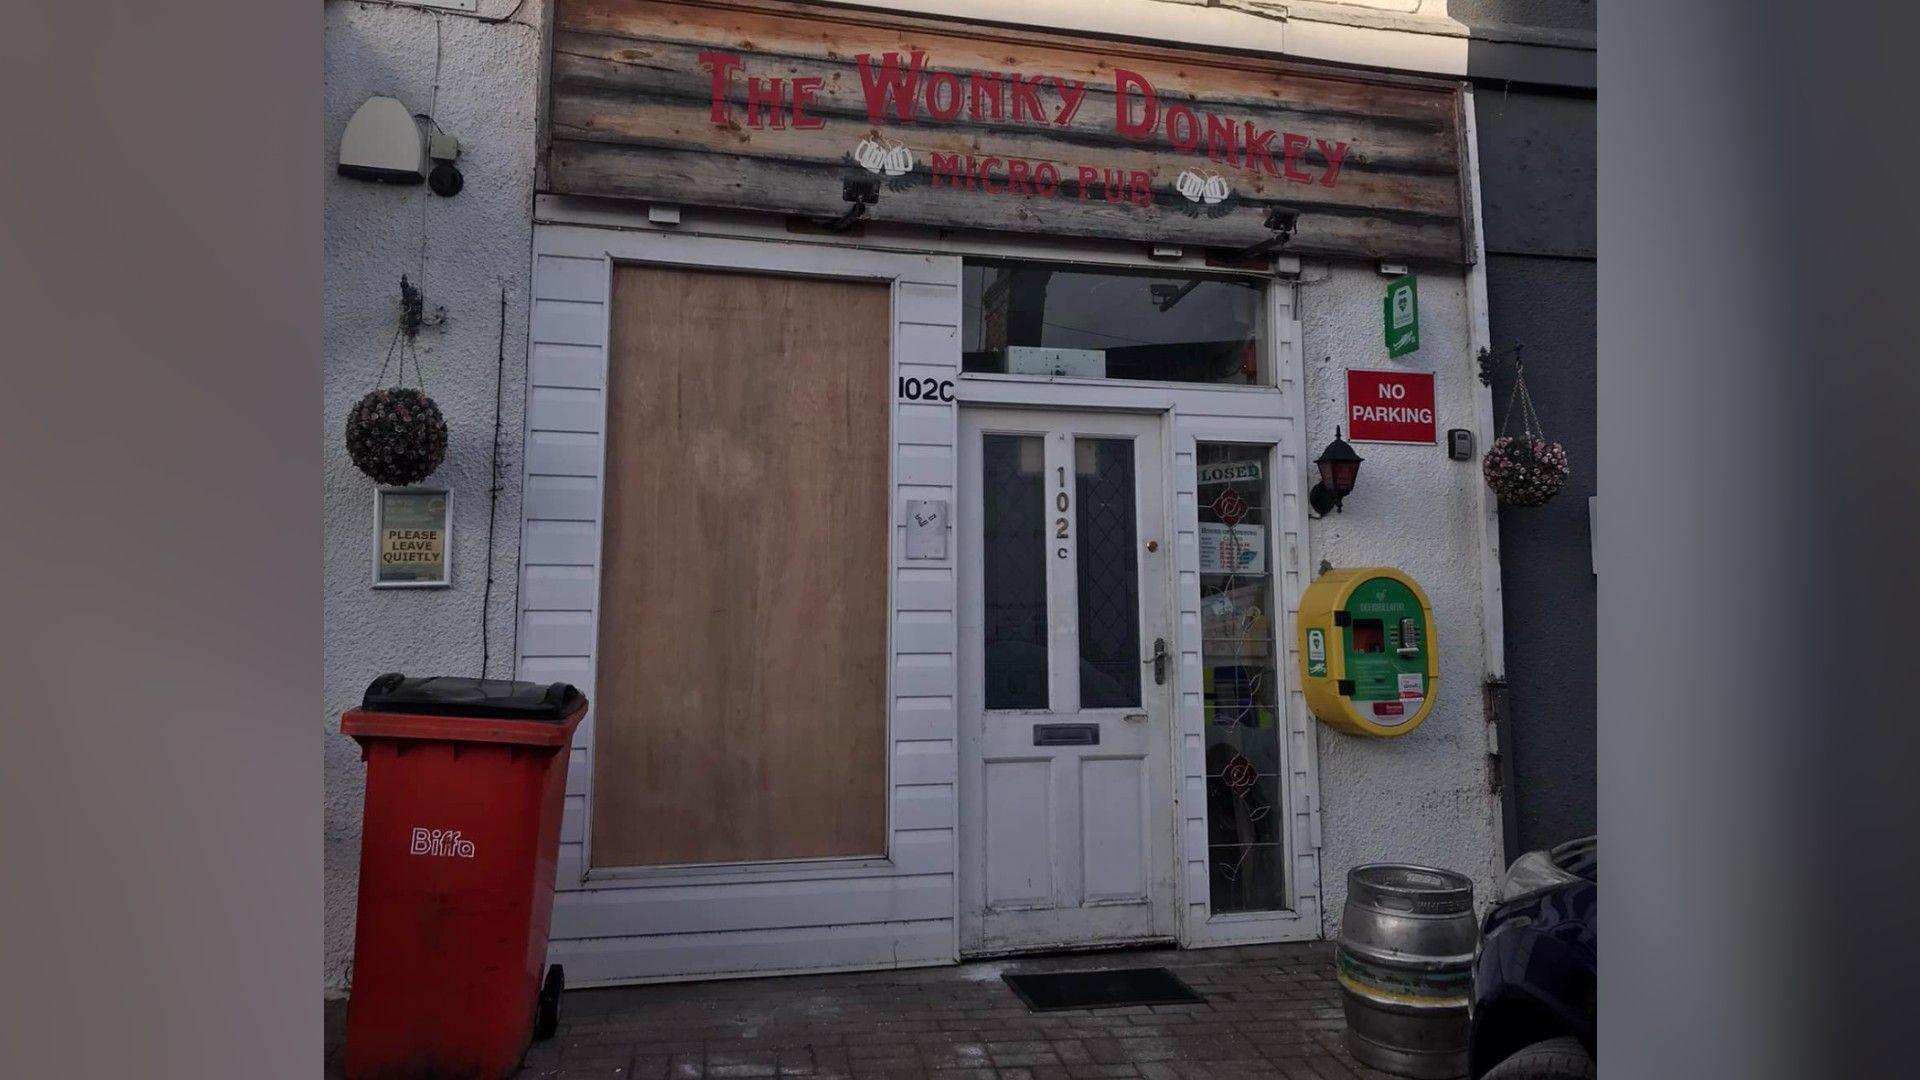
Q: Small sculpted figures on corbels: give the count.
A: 0